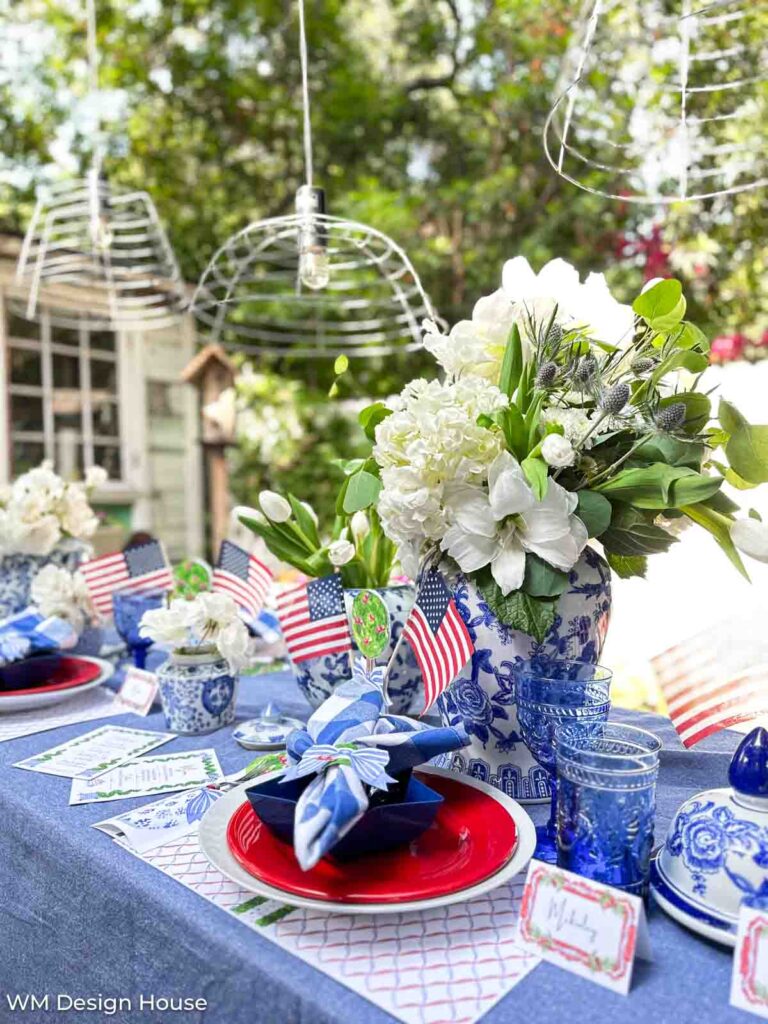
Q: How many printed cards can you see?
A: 5